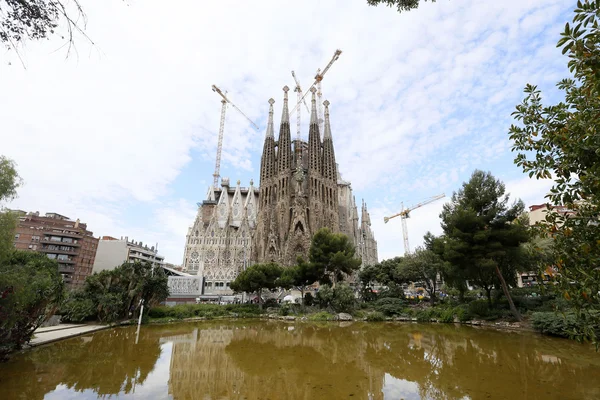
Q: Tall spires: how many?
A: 4